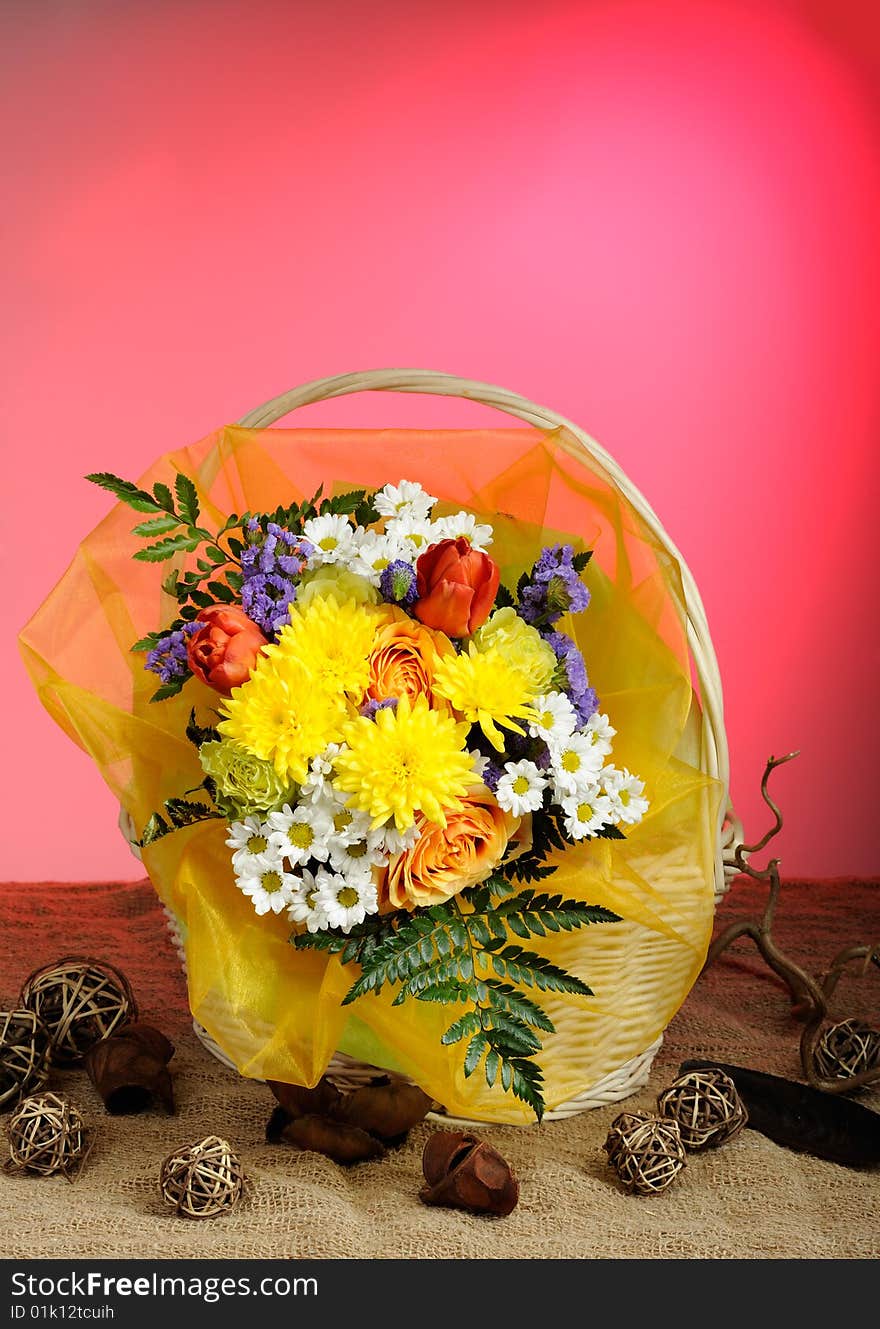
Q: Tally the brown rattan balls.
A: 7